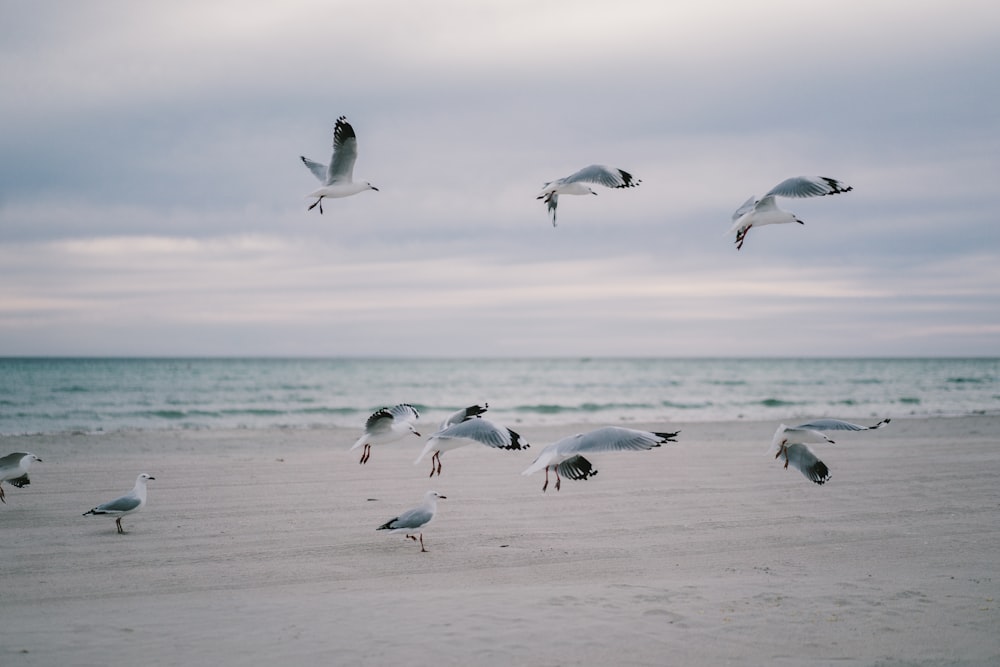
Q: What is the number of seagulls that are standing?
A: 2